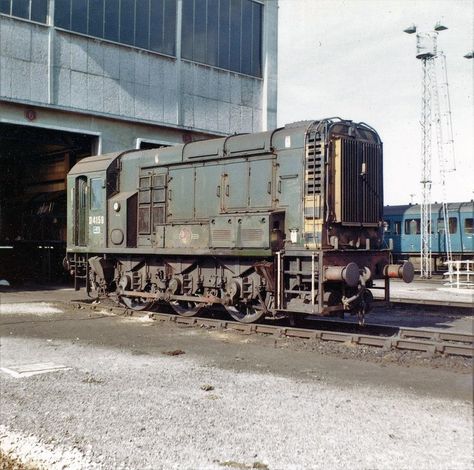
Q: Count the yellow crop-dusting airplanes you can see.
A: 0